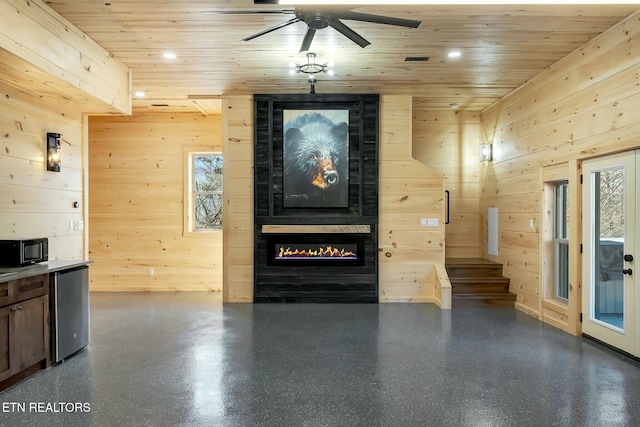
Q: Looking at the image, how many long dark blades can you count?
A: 5